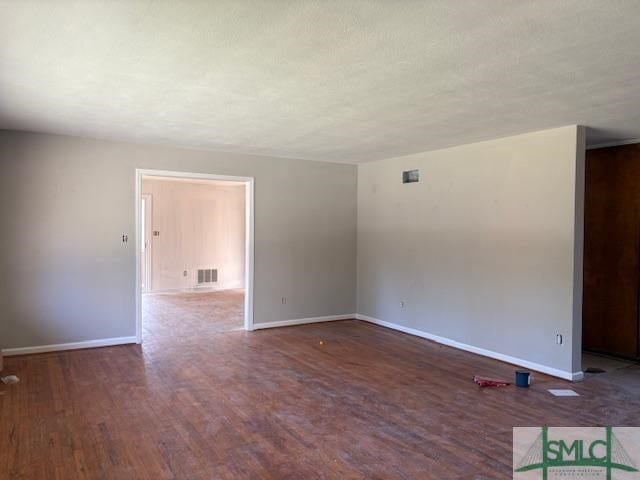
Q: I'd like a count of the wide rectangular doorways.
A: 1